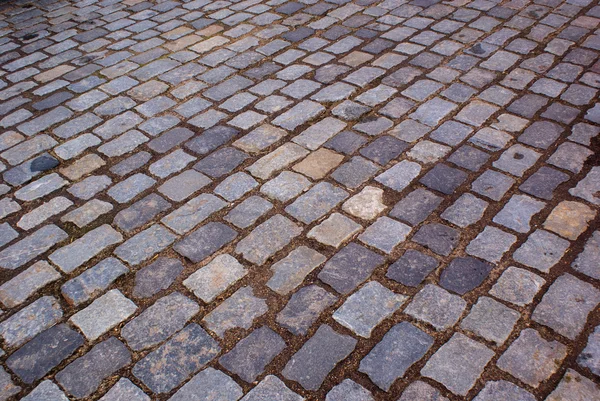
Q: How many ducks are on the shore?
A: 0